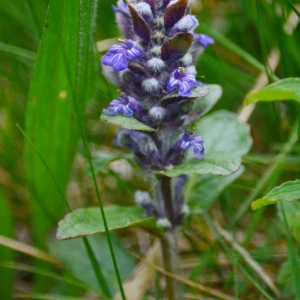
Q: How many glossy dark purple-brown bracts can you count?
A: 3